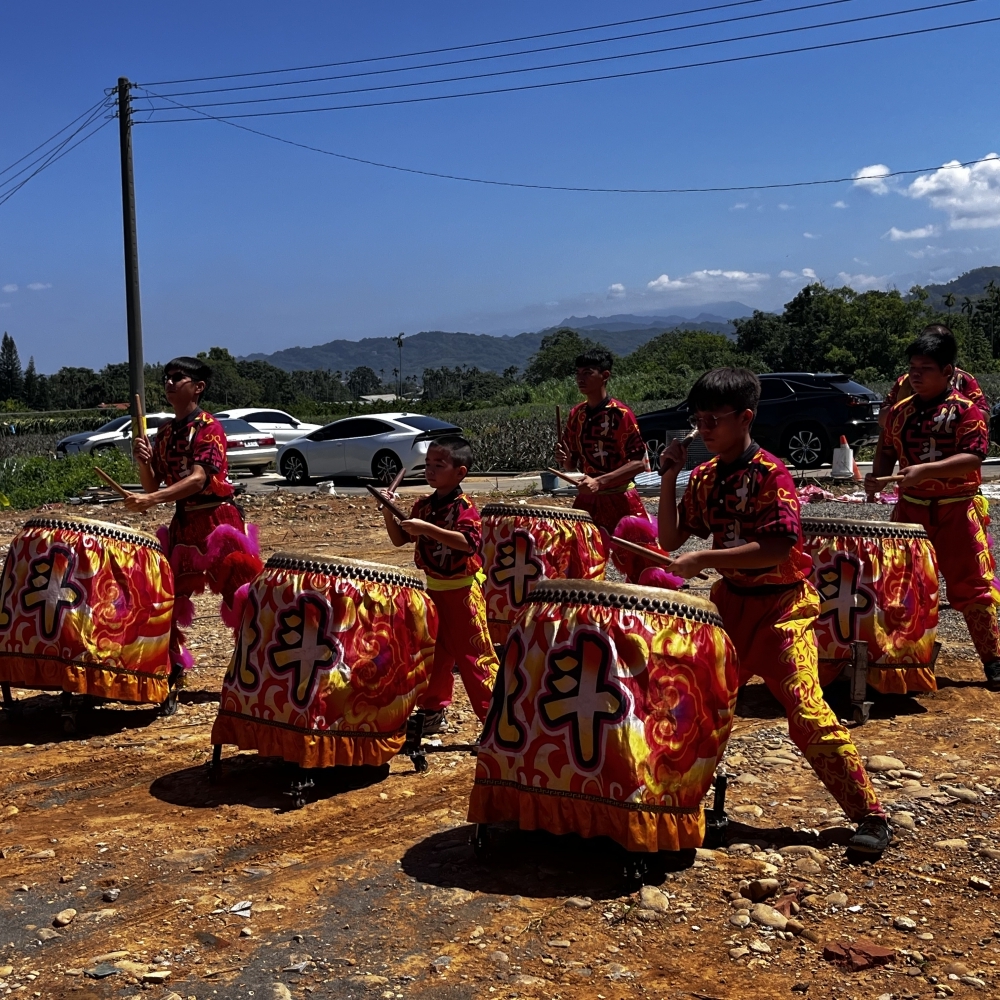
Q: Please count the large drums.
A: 5